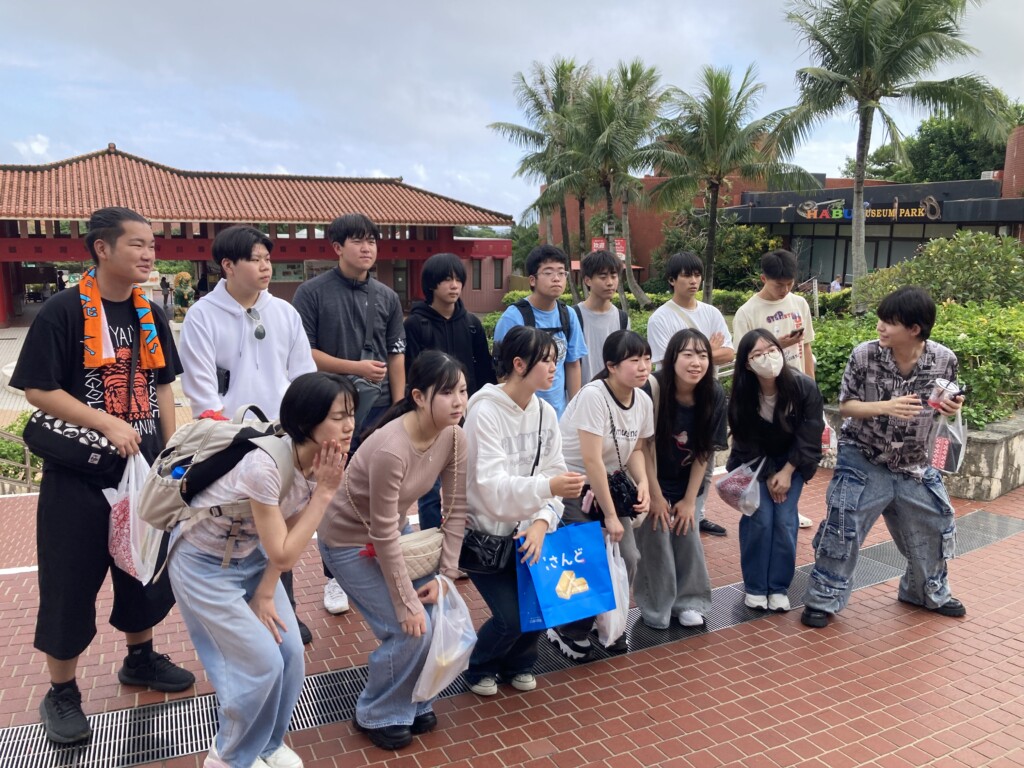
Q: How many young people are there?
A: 15